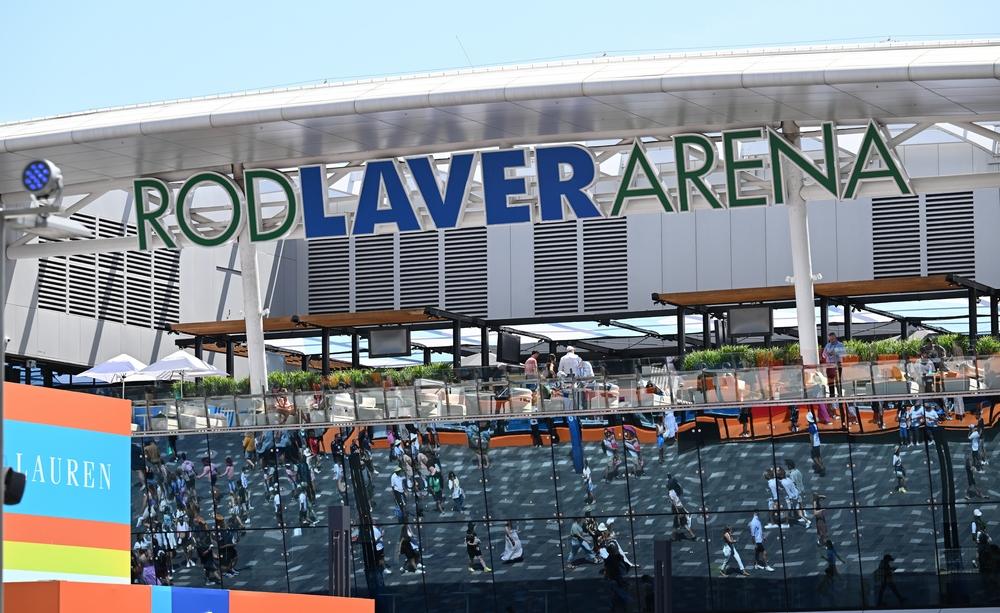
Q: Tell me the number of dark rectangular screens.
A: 3